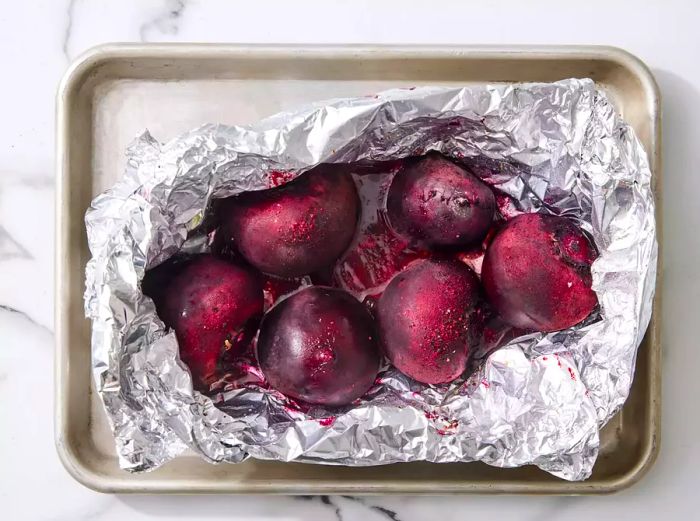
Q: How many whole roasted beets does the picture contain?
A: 6